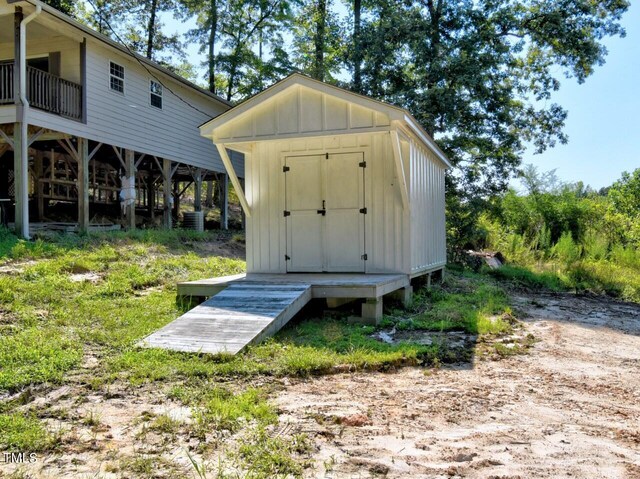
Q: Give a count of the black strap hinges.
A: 6